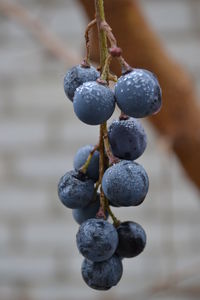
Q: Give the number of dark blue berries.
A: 11